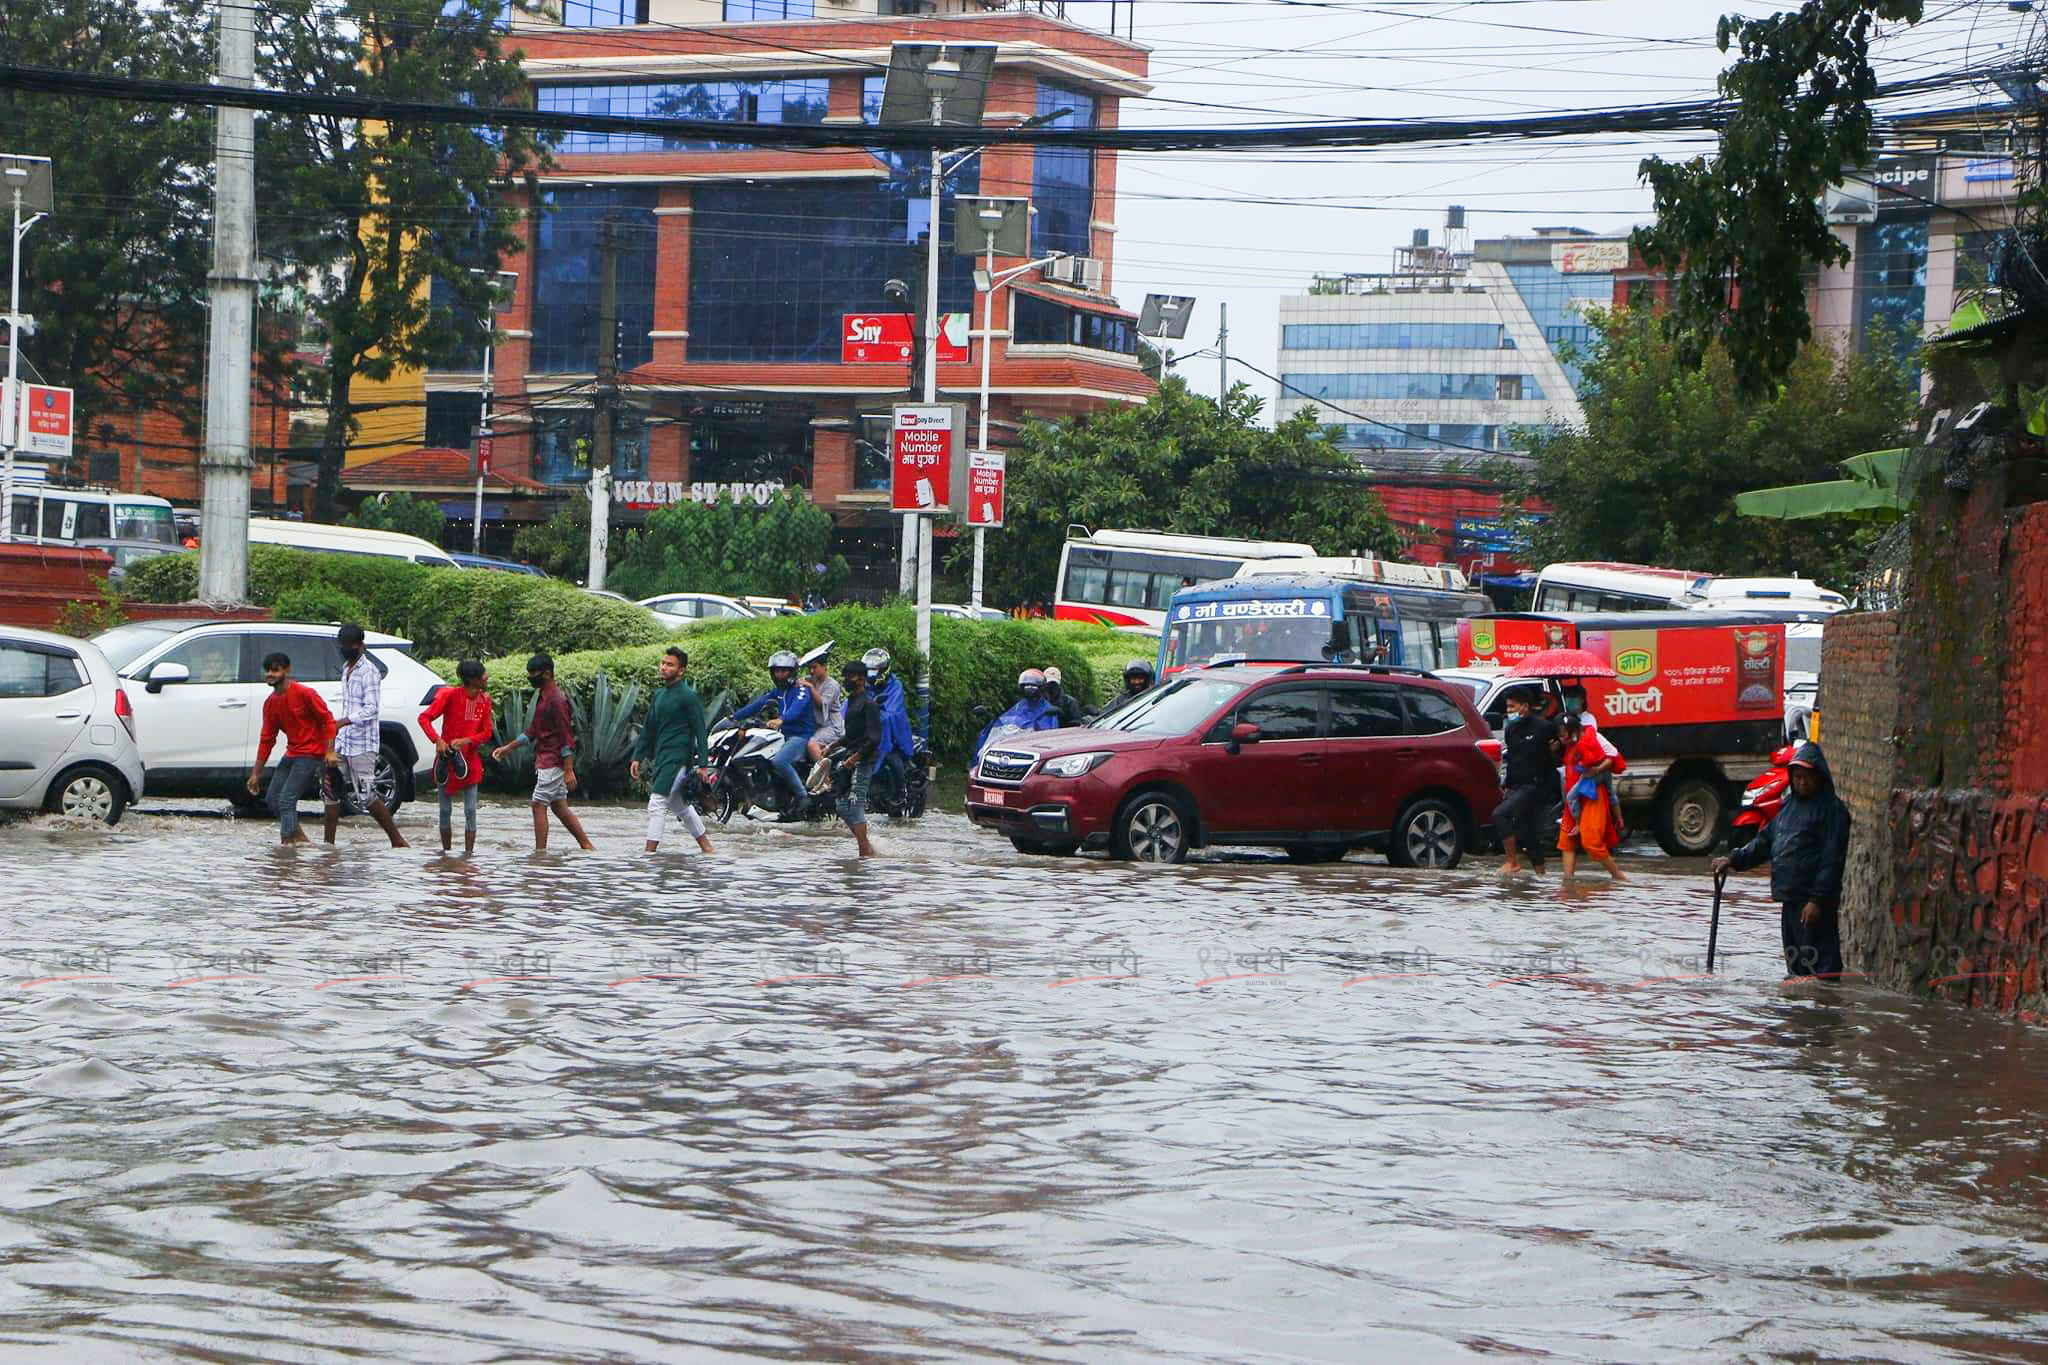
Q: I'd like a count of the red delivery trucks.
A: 1